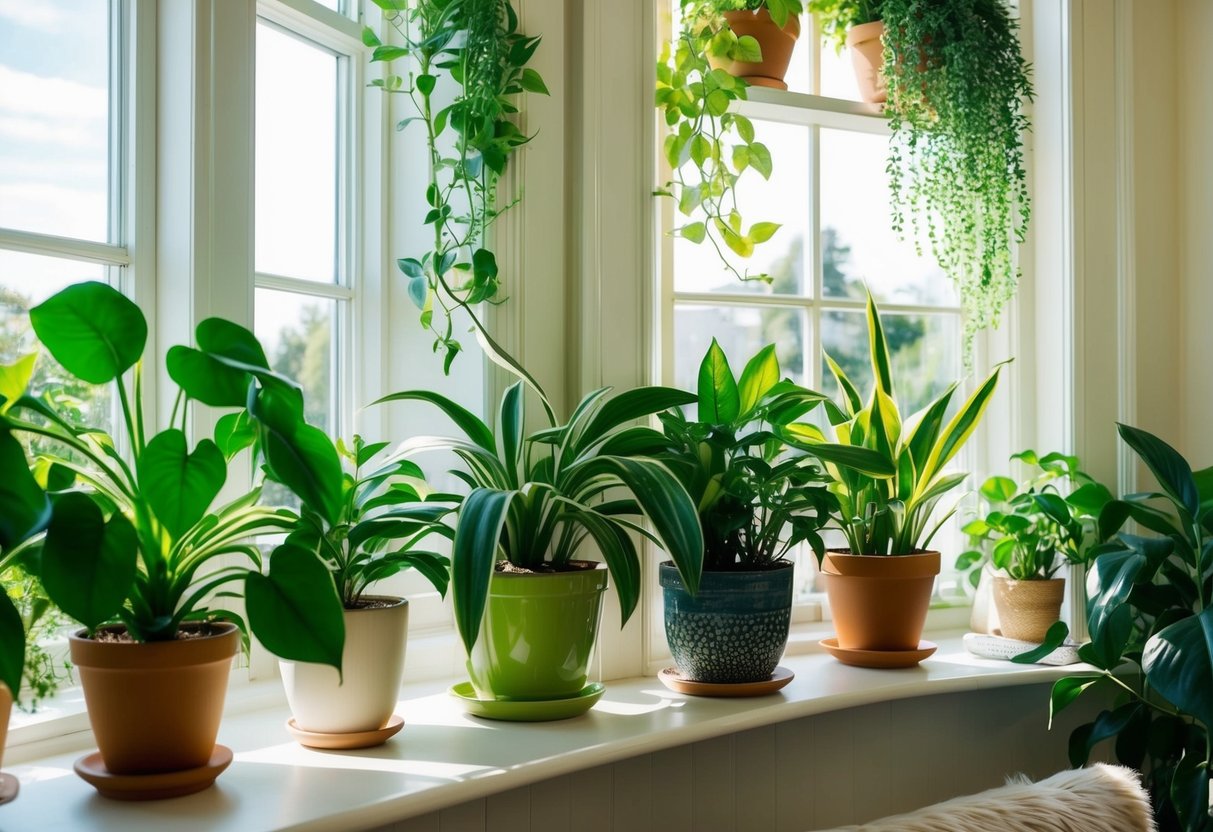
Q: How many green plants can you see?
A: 11